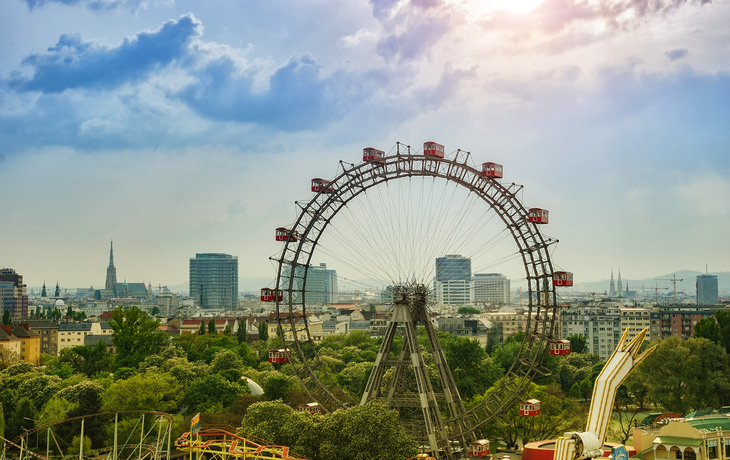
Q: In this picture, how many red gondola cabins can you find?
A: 13